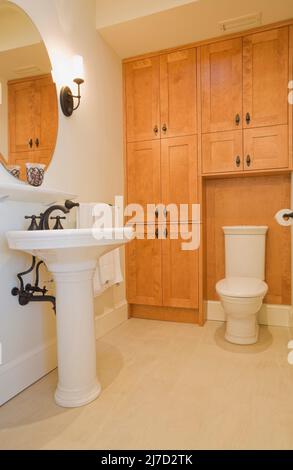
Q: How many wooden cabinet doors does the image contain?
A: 10